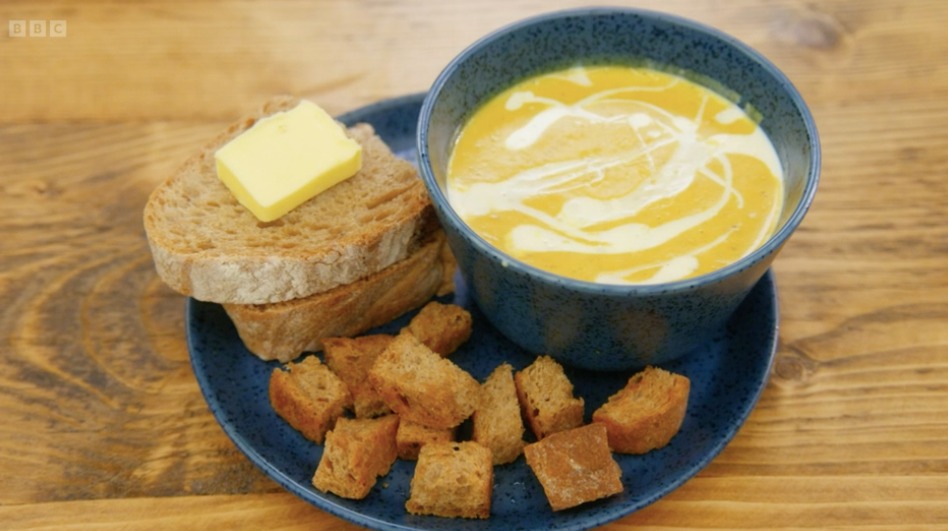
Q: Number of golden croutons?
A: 11